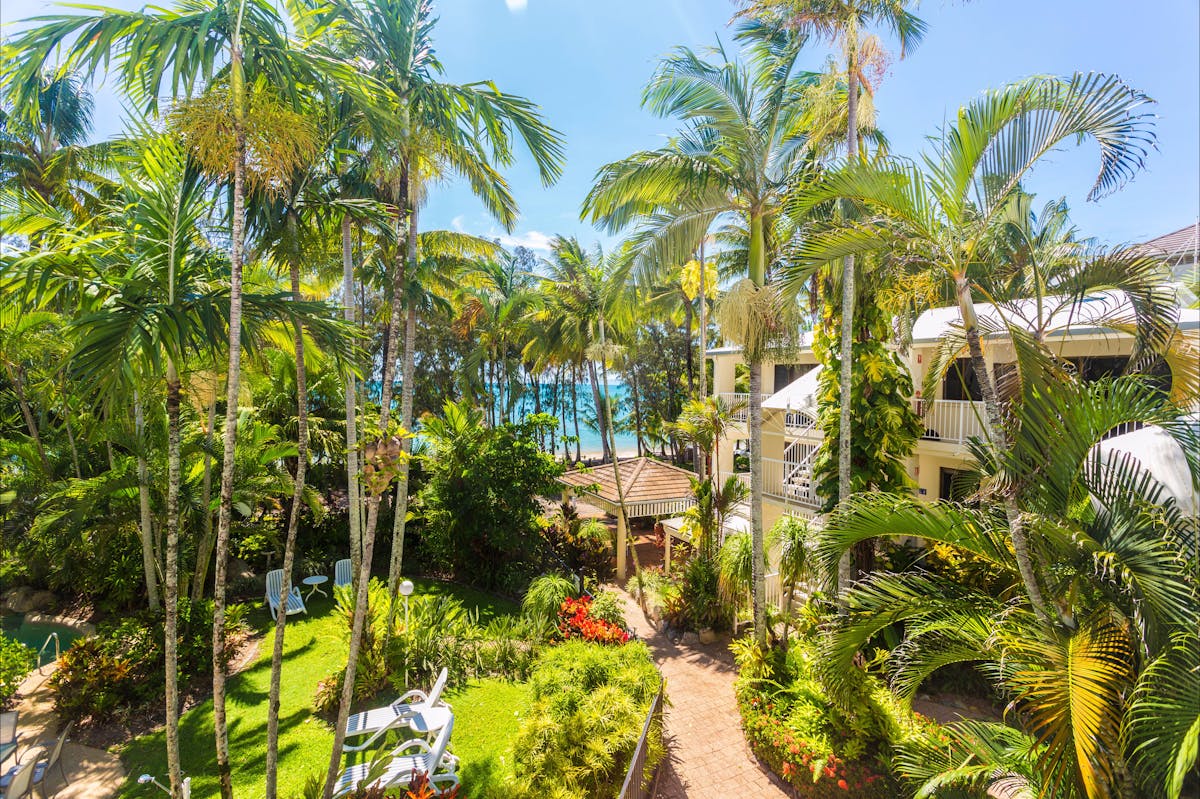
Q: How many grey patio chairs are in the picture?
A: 3